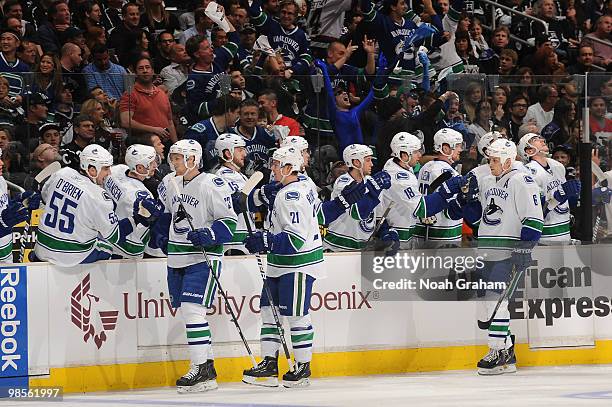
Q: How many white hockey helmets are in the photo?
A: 12